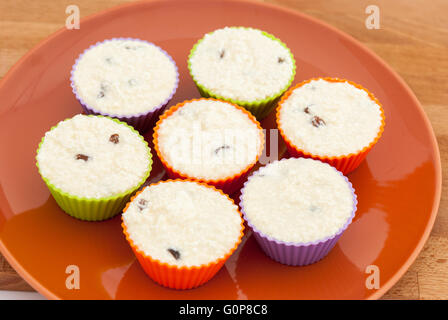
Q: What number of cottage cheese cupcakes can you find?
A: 7